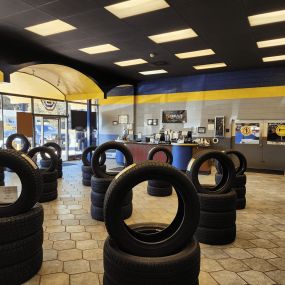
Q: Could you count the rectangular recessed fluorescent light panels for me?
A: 11